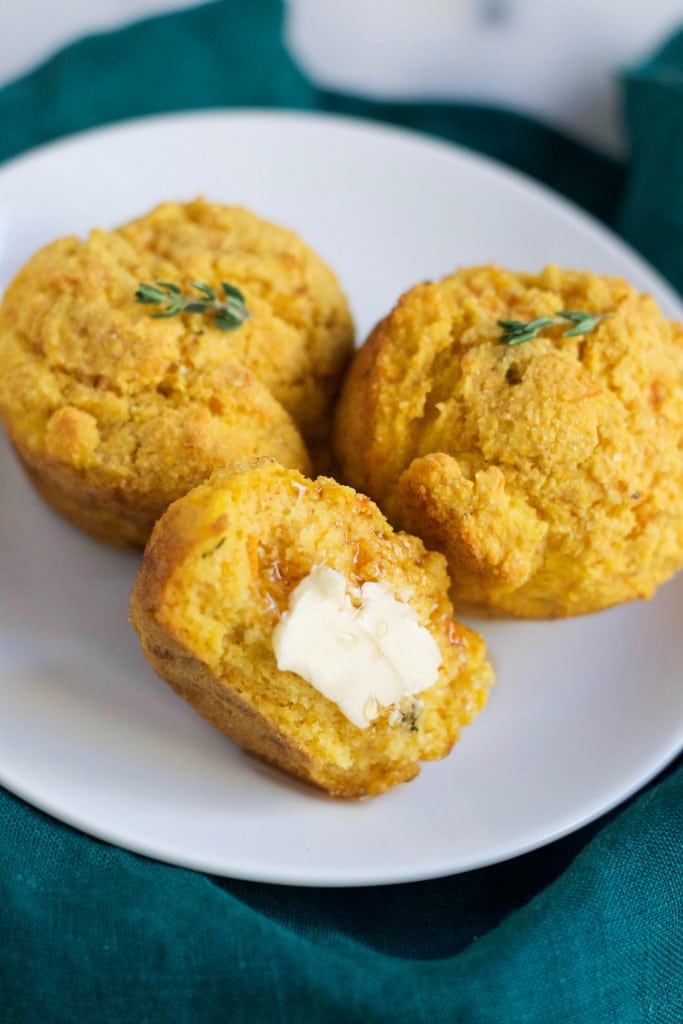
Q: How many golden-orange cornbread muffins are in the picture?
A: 3